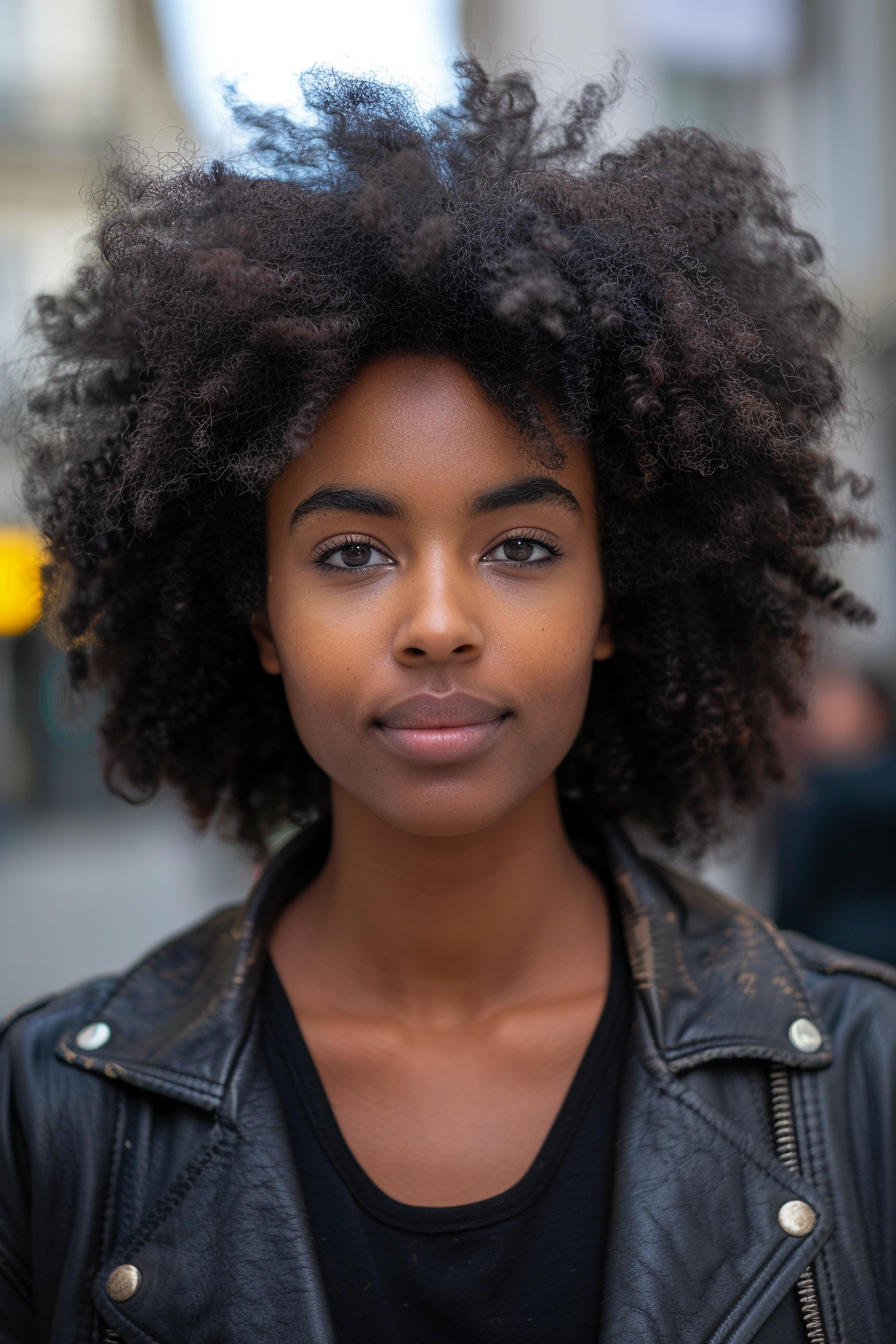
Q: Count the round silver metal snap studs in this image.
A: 4